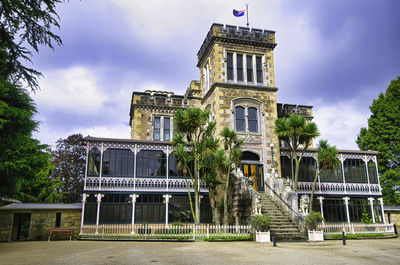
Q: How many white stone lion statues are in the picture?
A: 2